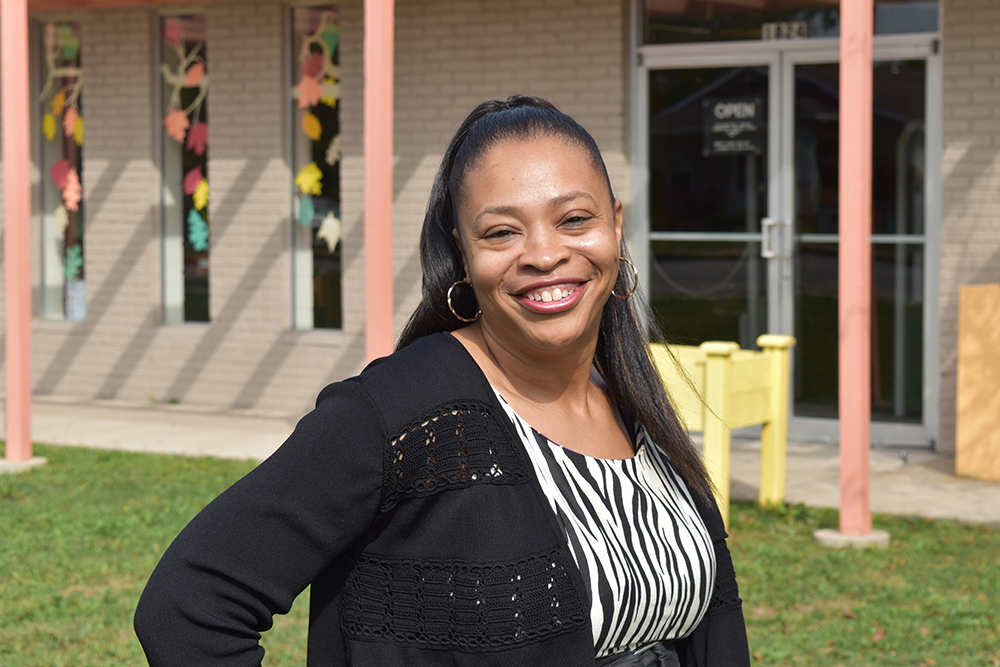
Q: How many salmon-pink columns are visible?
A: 3